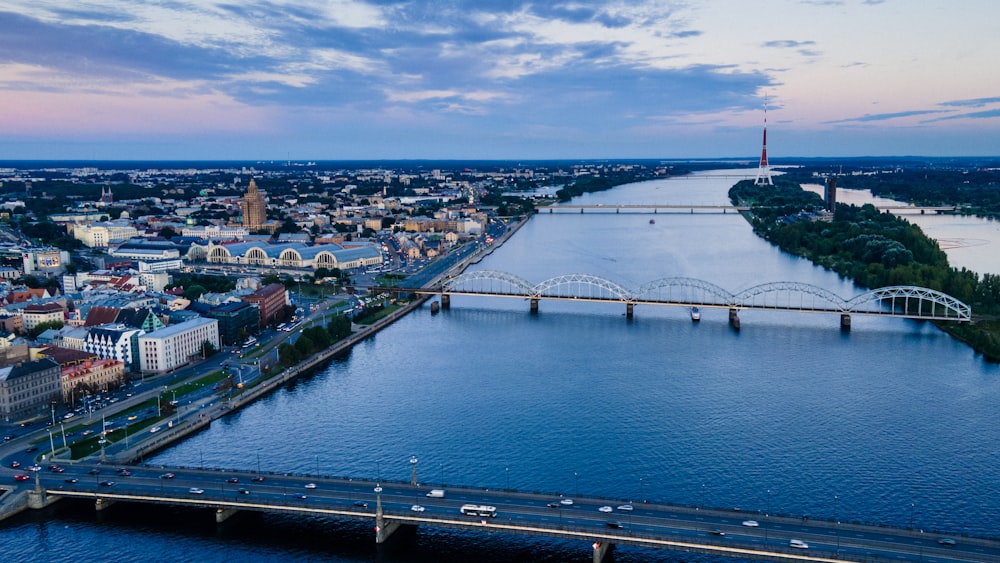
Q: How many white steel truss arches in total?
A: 5